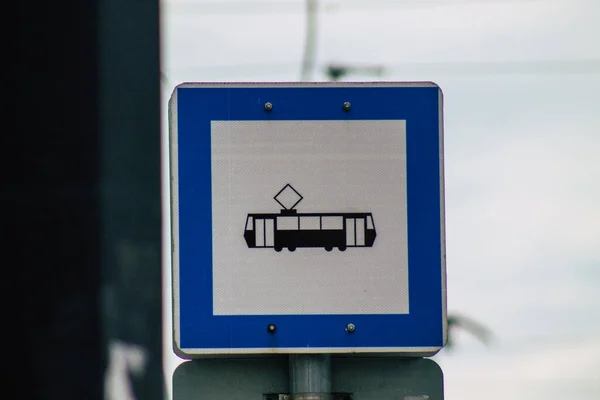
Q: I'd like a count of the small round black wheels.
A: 4